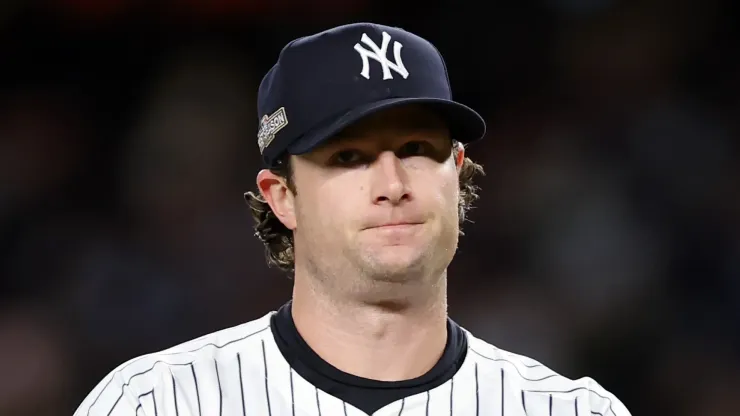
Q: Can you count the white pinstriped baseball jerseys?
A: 1